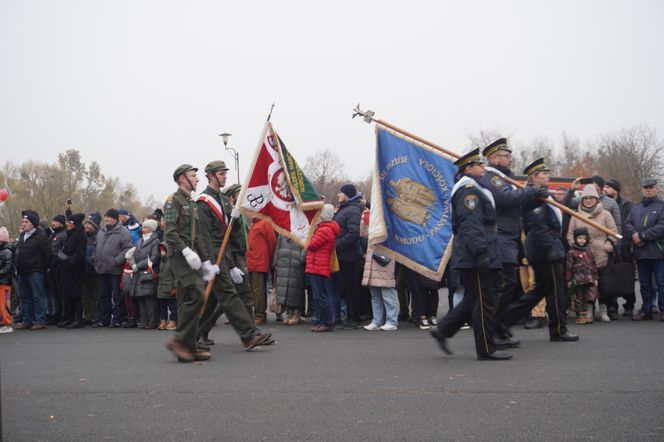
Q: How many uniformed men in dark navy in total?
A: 3